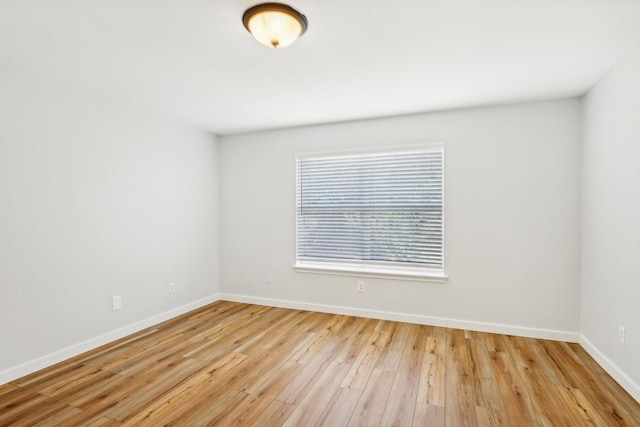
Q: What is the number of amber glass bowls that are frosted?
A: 1